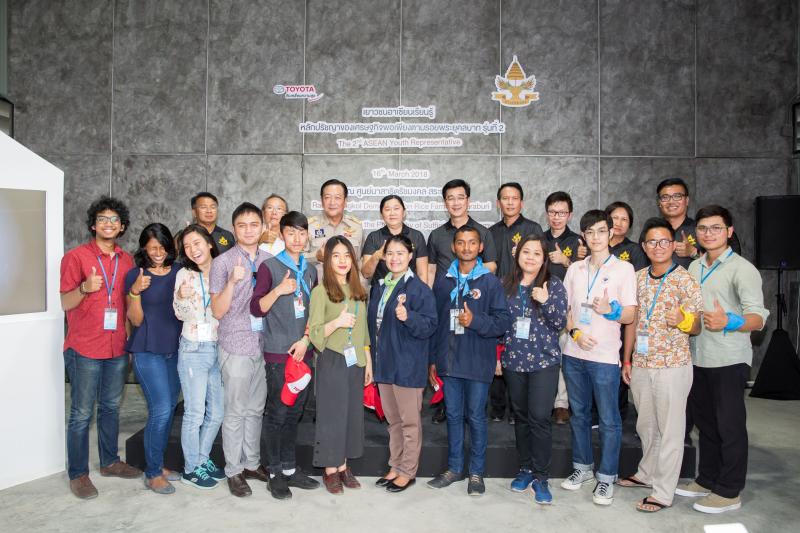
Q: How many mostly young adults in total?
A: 12